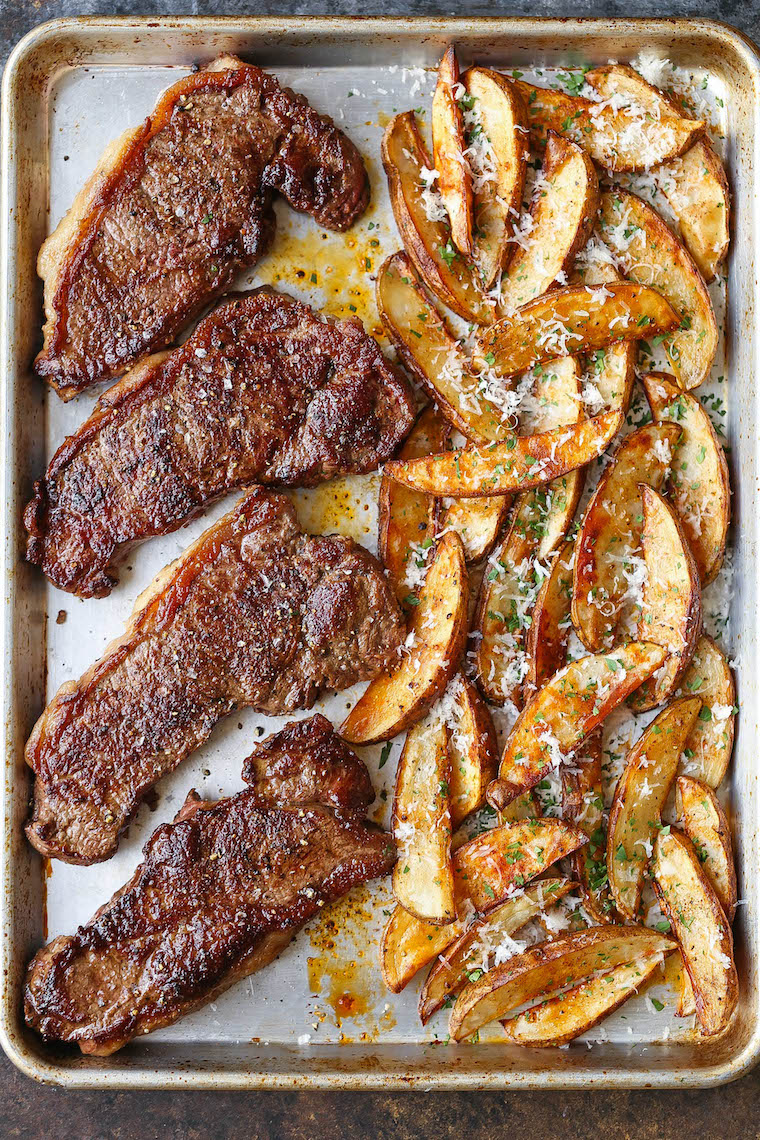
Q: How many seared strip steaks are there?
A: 4